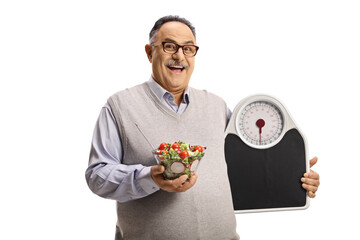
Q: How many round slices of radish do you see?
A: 2